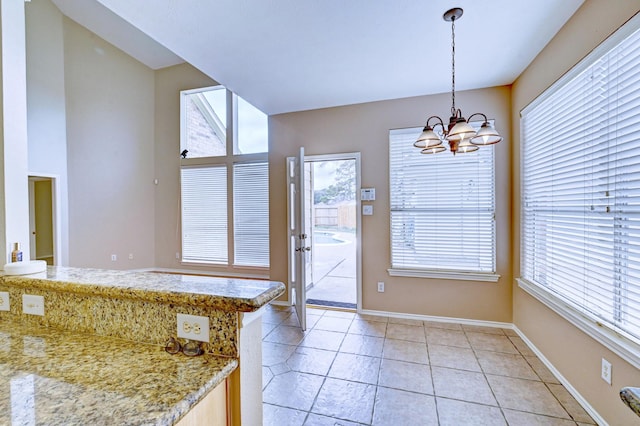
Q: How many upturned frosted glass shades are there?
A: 0